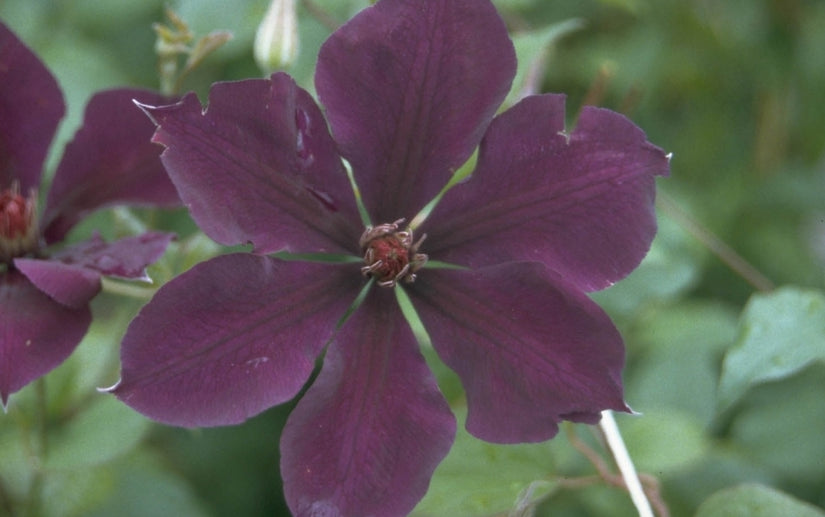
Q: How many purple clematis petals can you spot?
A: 10